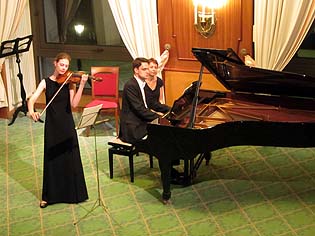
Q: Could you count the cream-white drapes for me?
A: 3